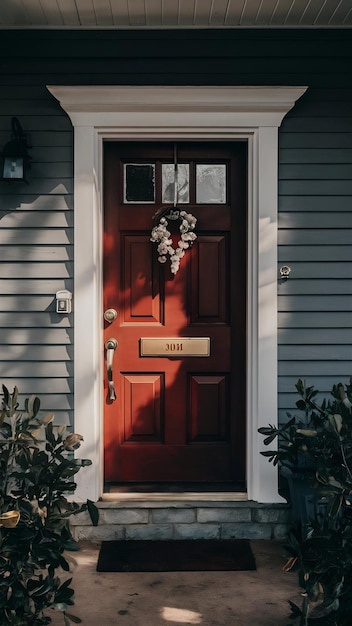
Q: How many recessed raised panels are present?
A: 4